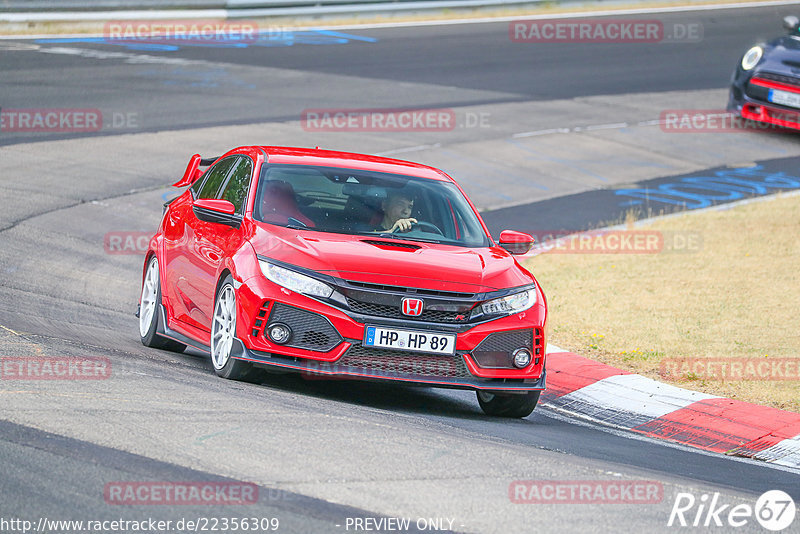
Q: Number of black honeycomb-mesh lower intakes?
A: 3